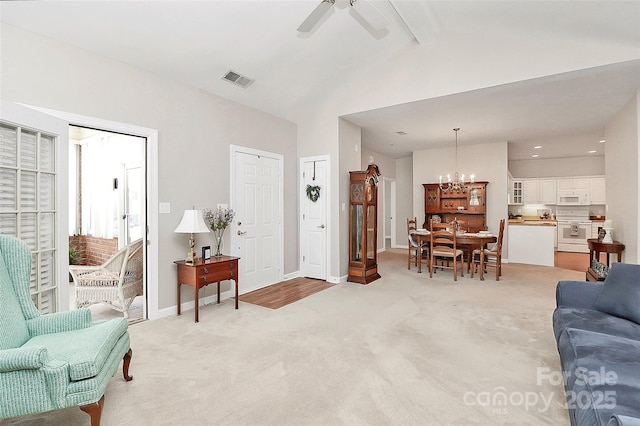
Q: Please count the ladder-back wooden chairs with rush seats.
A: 4